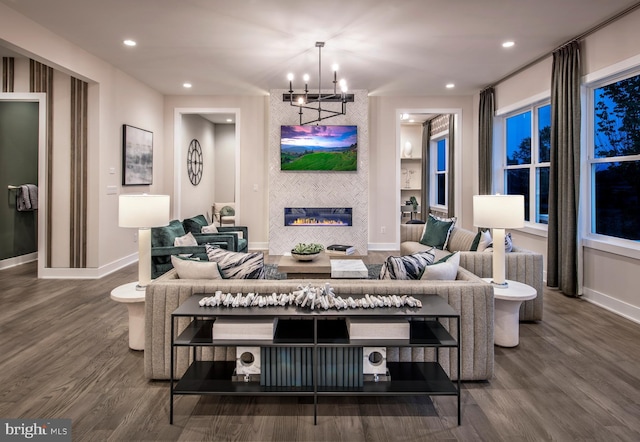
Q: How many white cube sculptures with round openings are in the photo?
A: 2